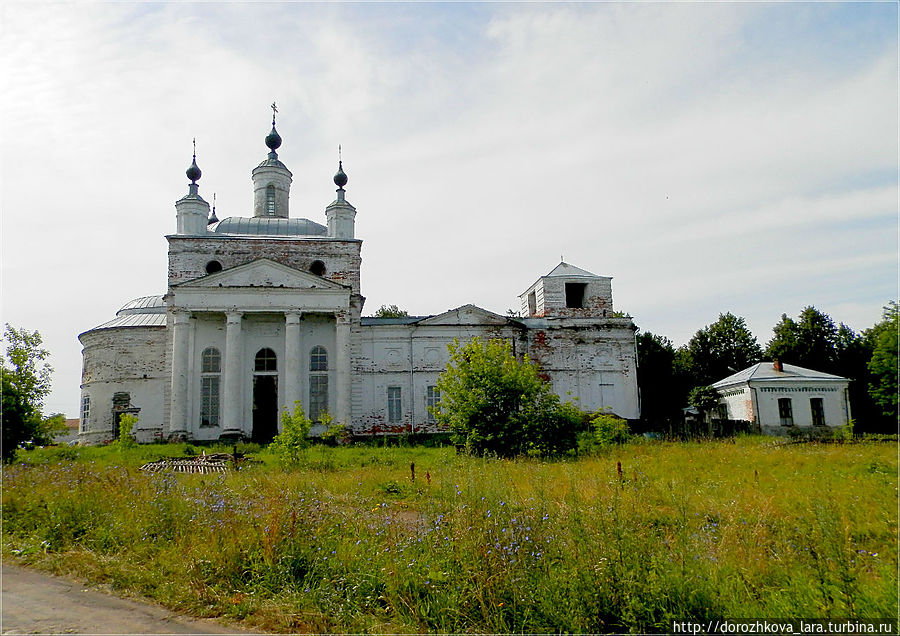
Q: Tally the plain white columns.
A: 4